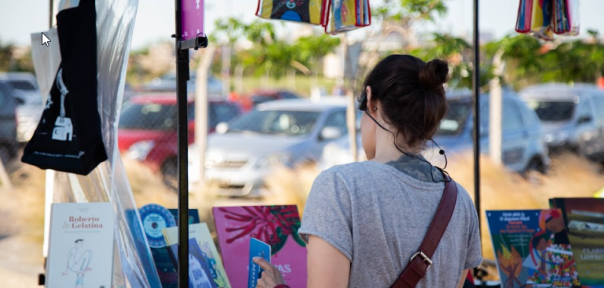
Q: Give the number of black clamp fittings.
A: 1